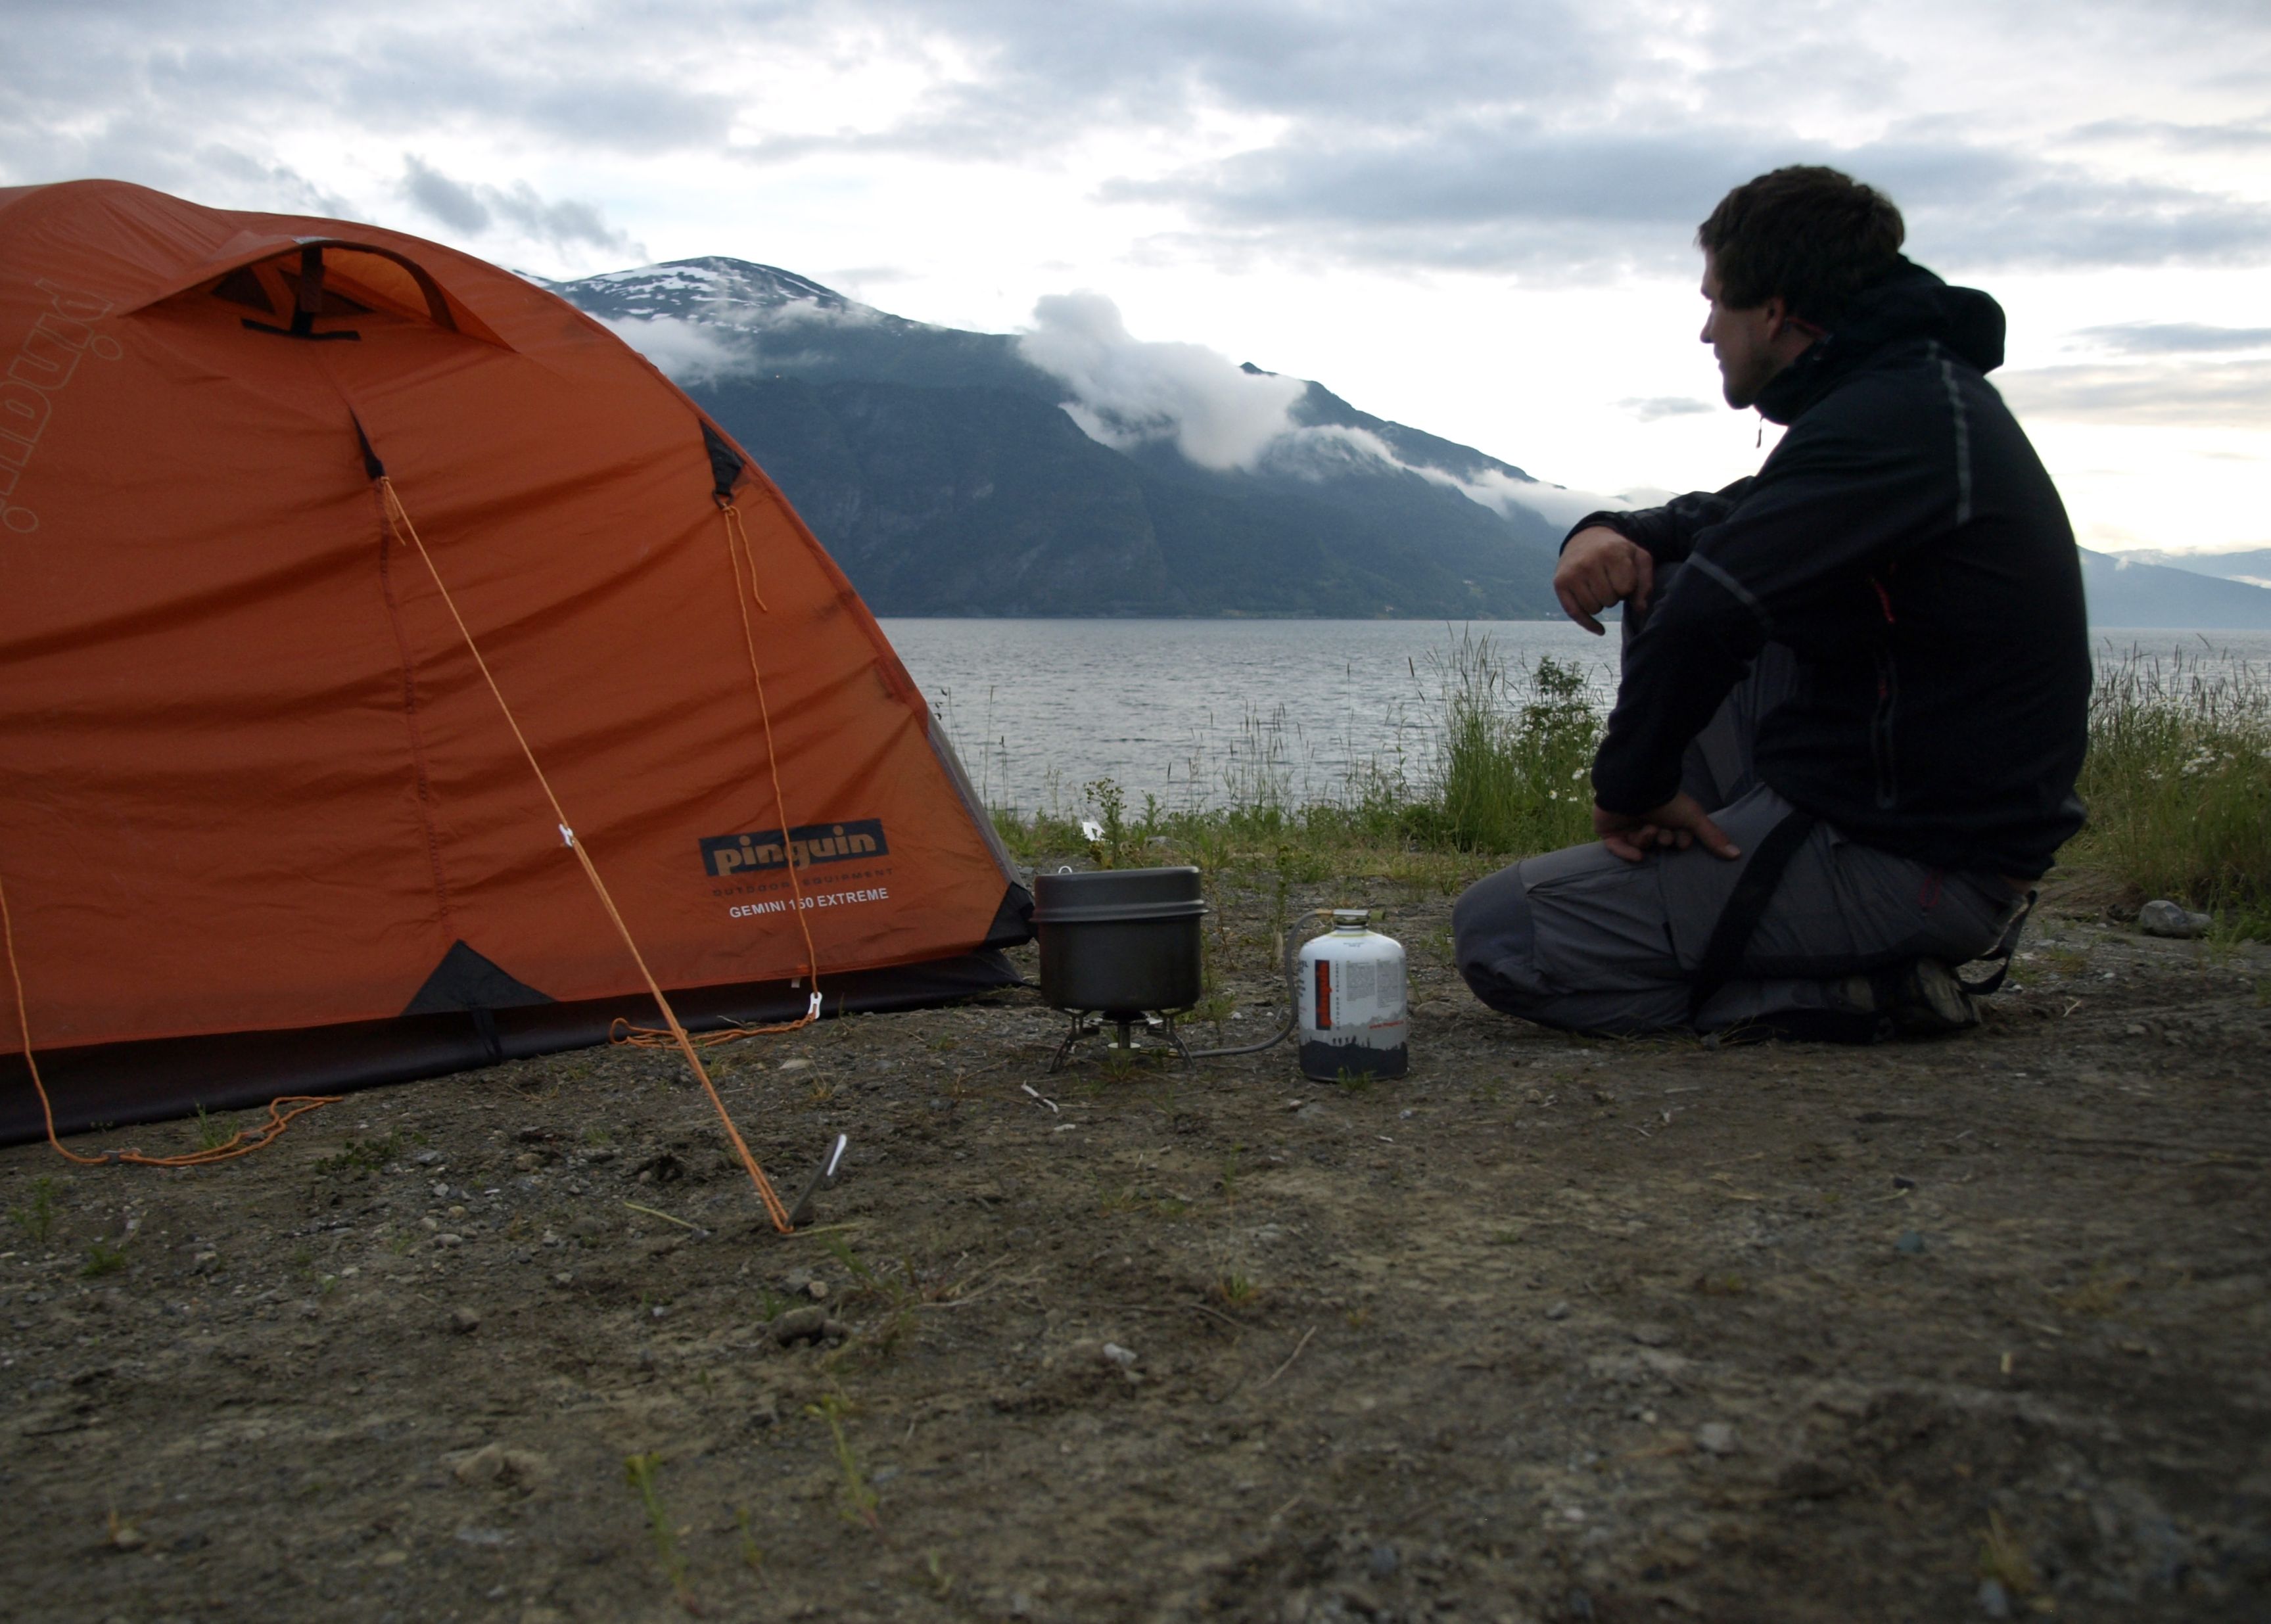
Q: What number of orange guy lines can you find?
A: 3